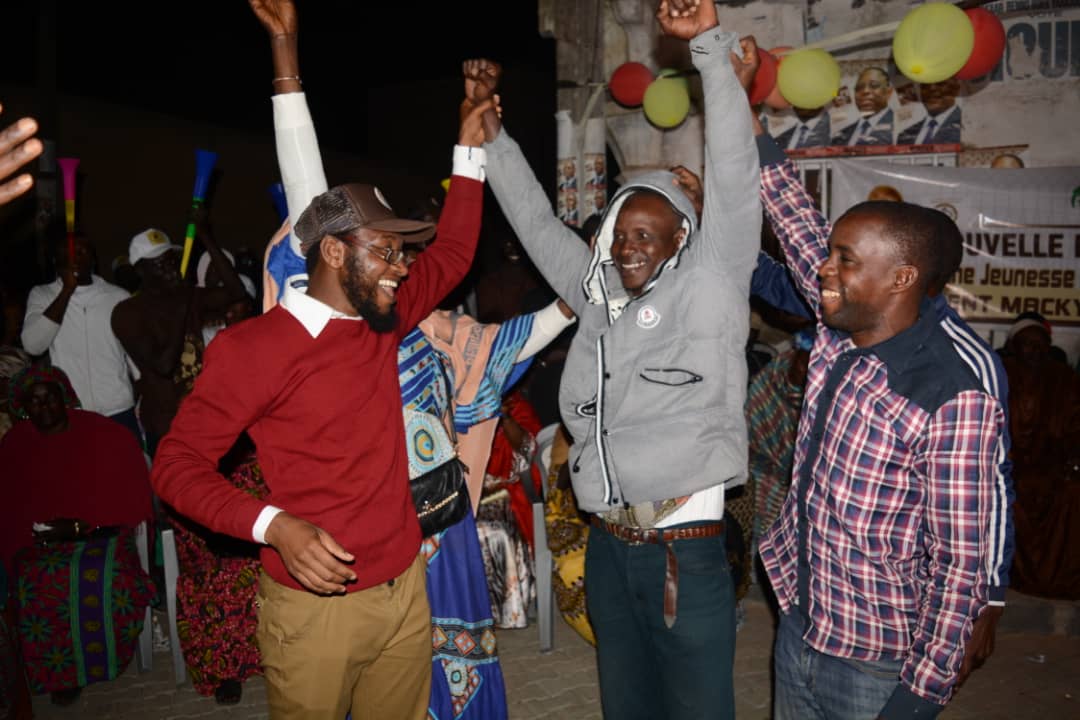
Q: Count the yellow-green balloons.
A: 3